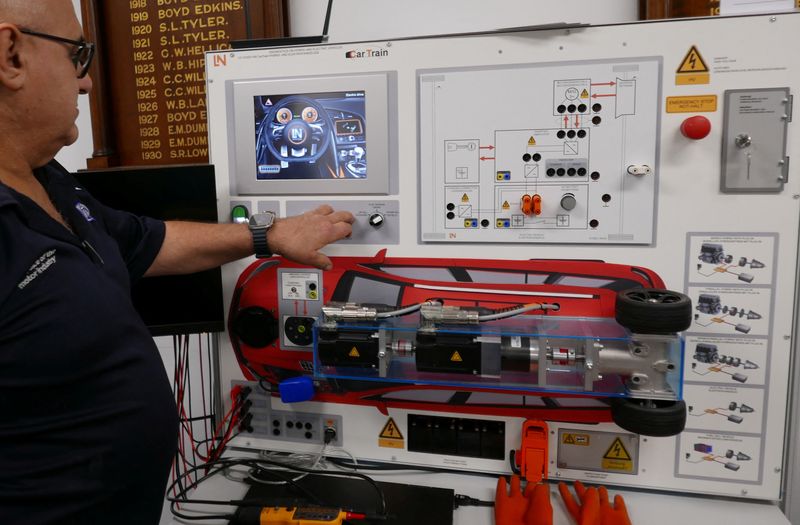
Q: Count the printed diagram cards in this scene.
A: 5